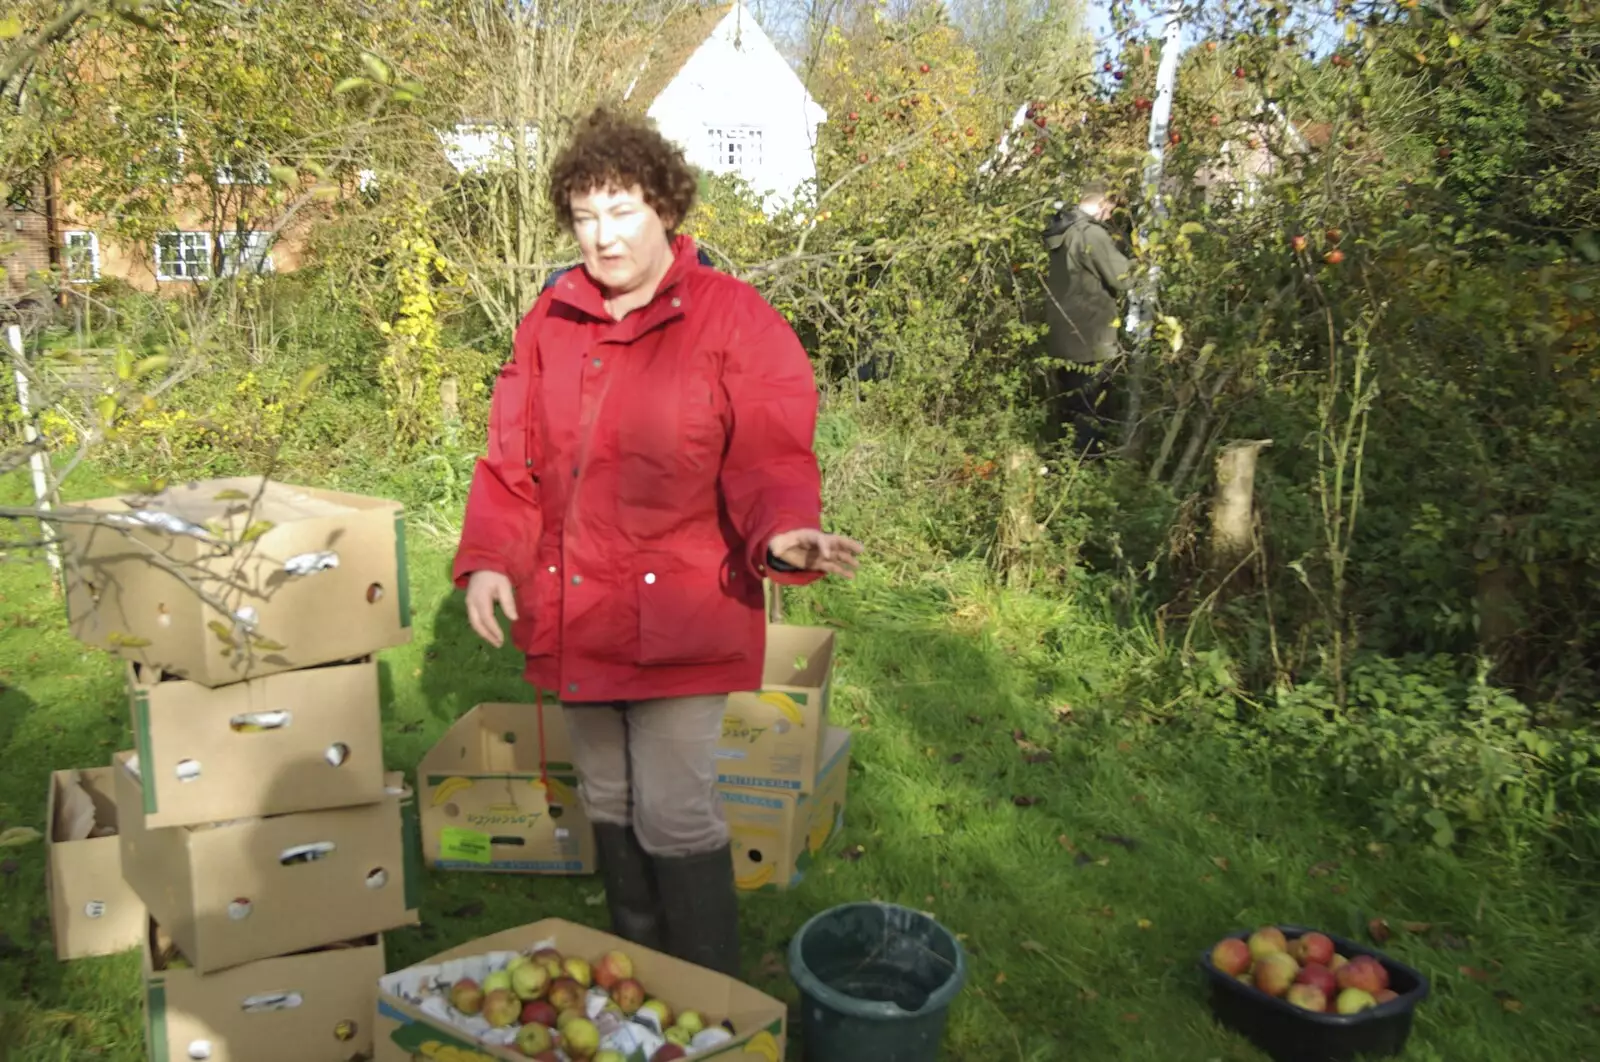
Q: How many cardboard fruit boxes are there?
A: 9